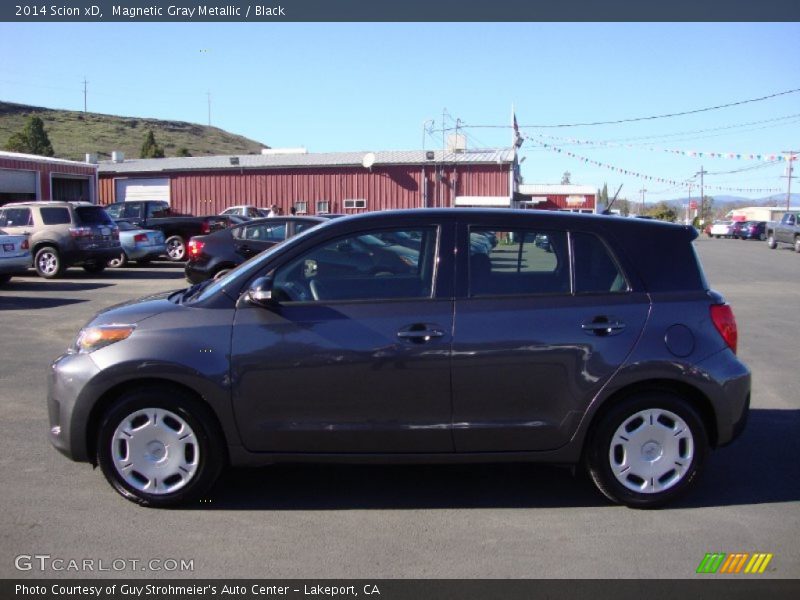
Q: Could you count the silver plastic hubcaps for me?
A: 2